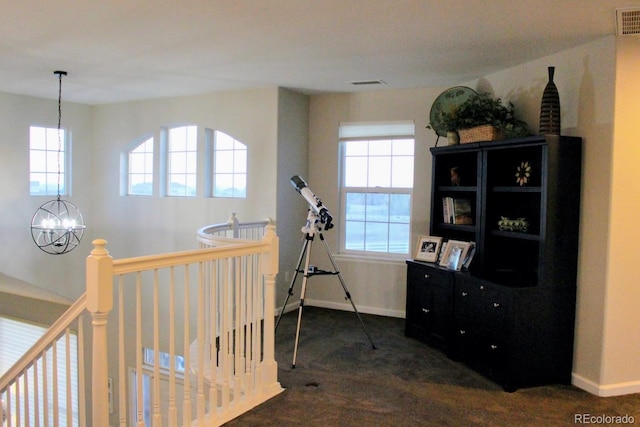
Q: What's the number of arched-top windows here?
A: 3